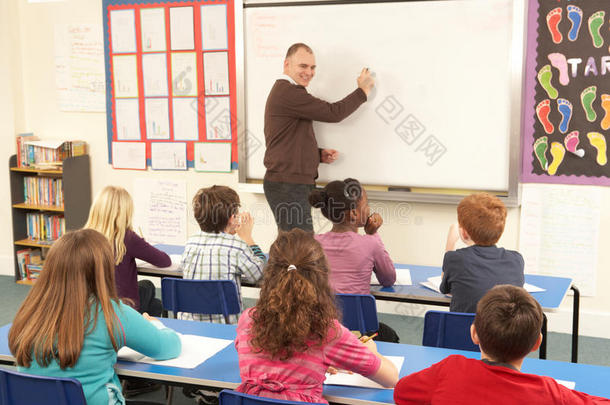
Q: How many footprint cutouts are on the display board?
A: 13